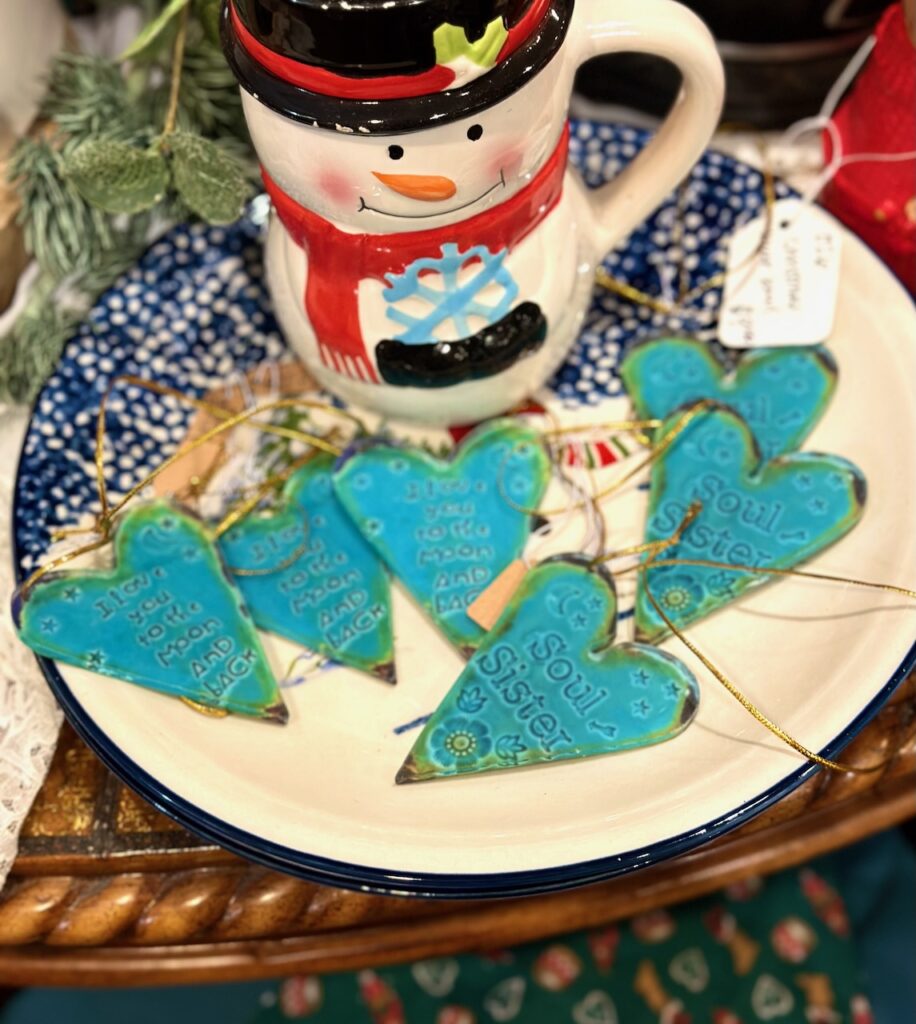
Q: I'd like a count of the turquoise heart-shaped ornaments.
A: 6